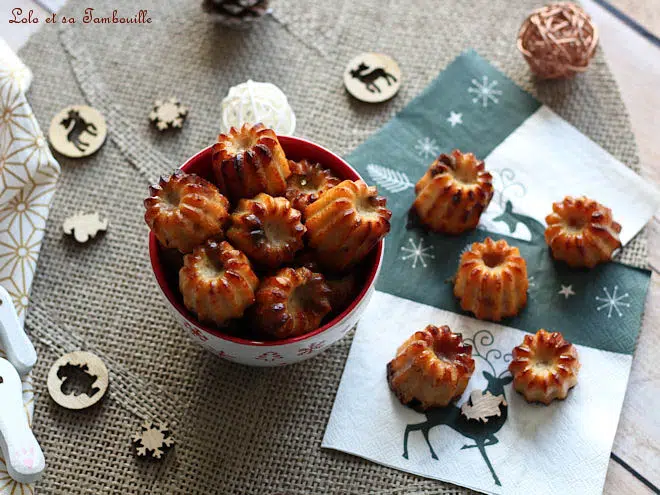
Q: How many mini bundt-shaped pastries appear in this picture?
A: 12